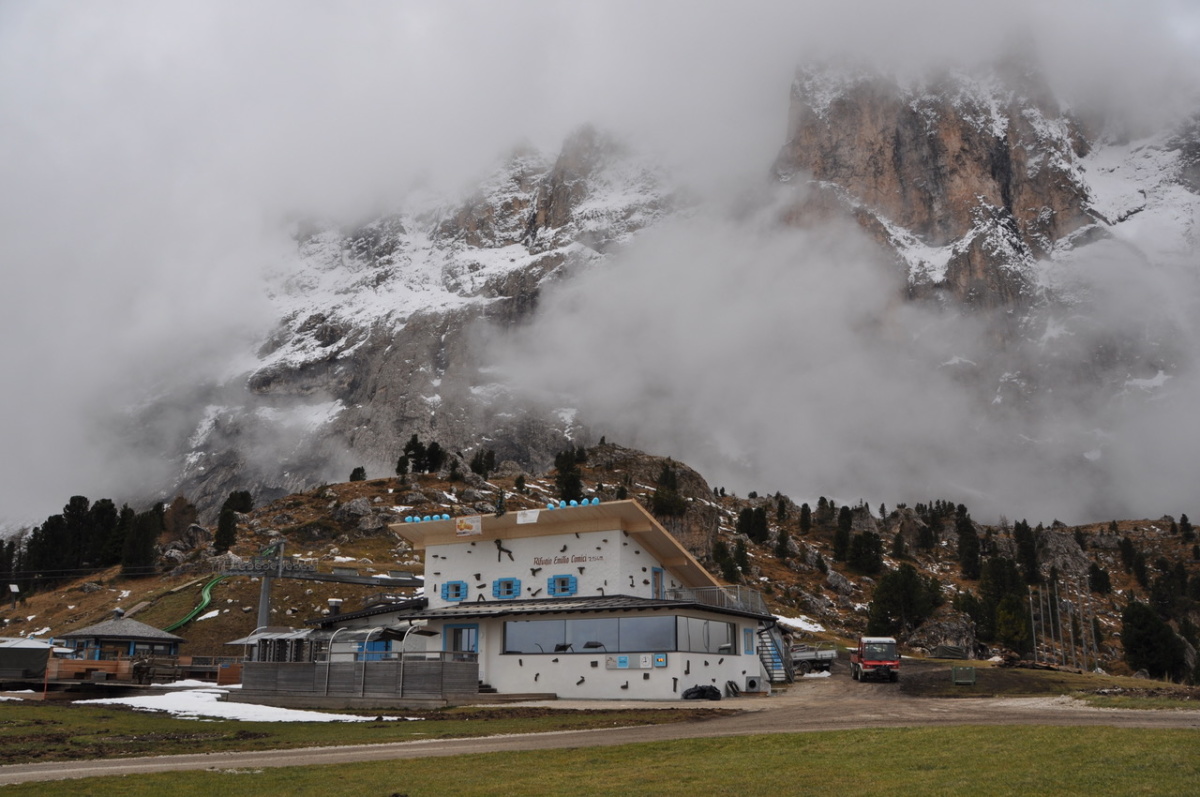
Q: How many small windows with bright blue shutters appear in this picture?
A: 3